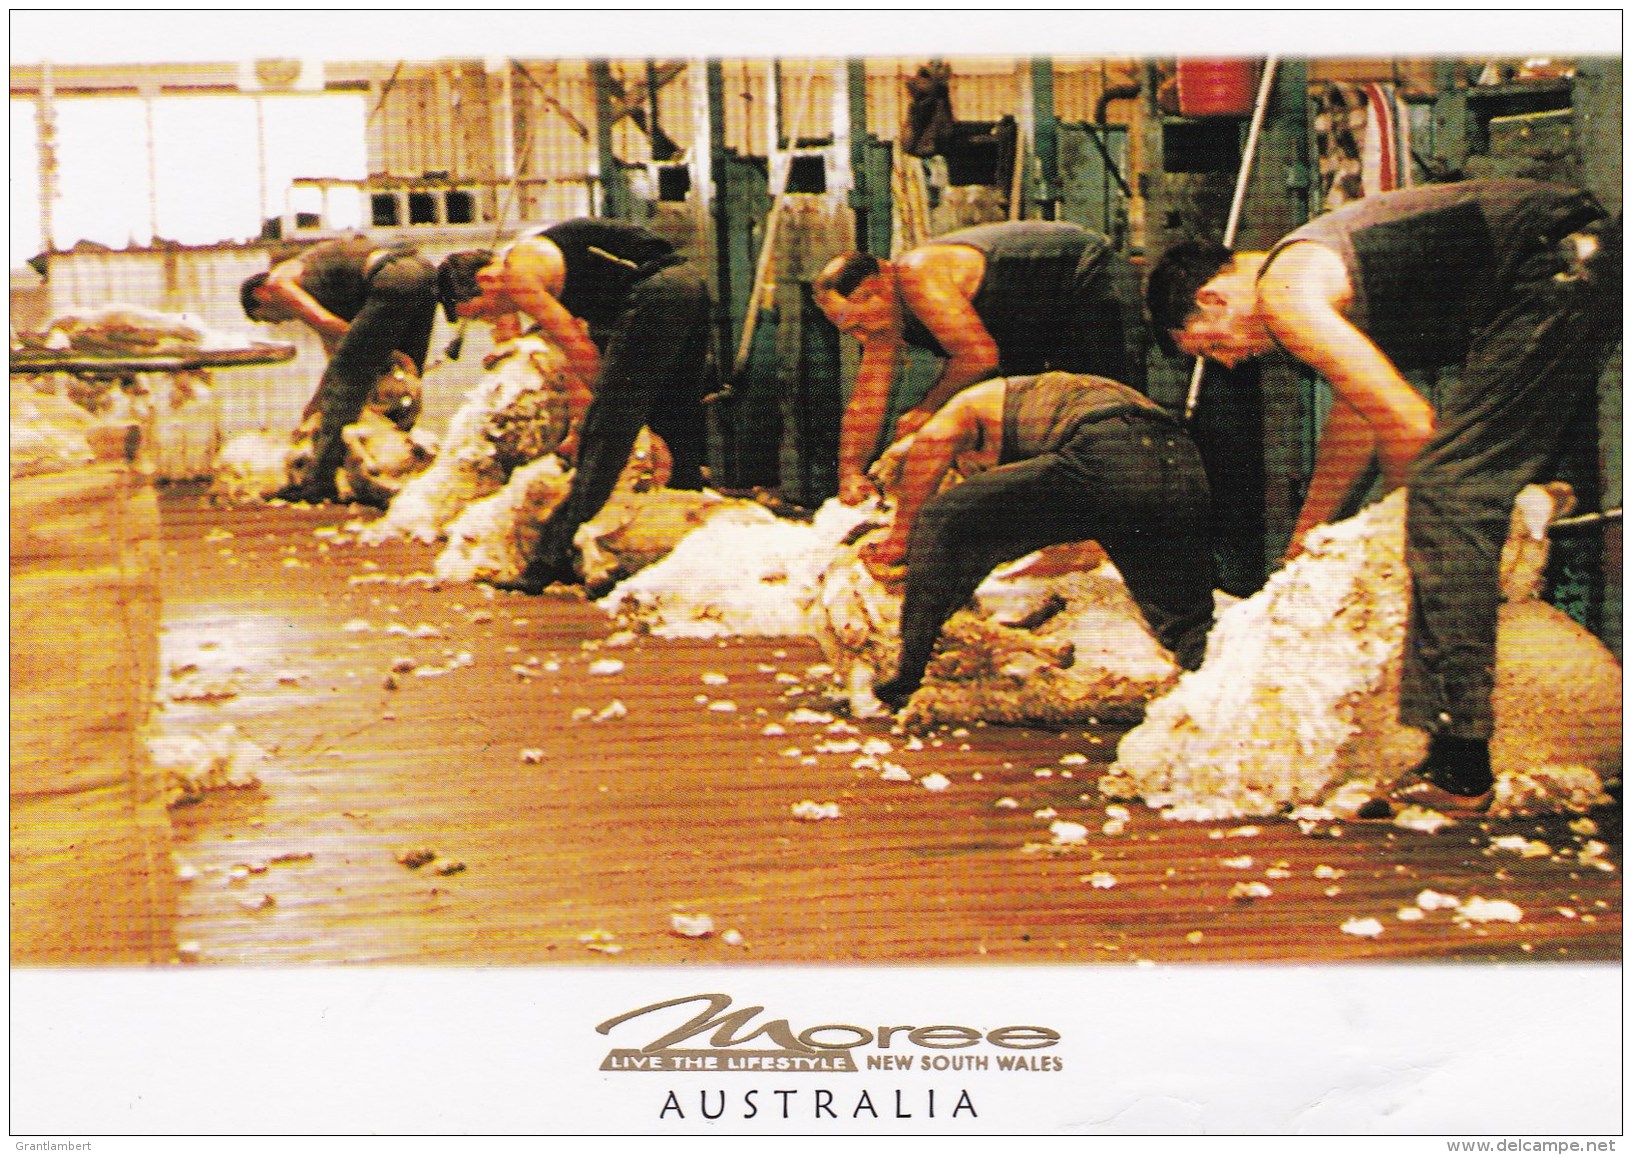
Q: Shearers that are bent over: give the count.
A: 5